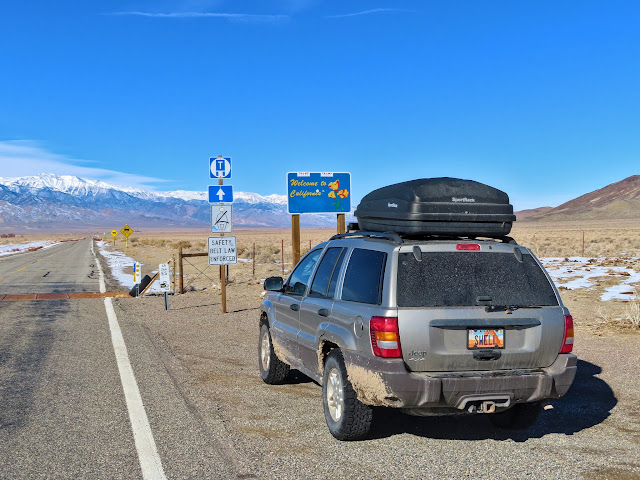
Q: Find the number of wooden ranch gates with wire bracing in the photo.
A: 1